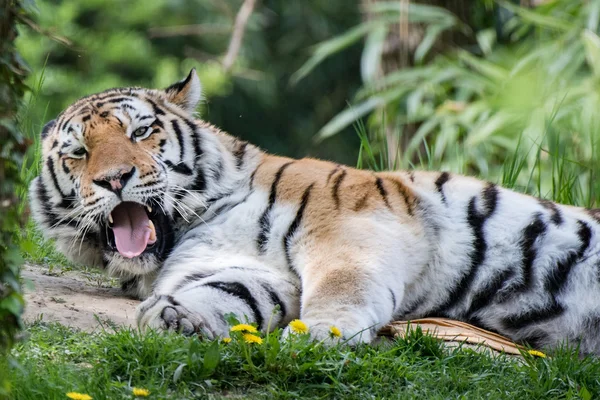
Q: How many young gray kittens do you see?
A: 0